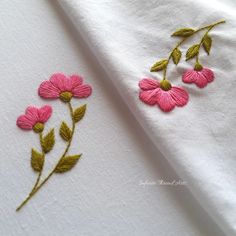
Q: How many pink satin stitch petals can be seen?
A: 14